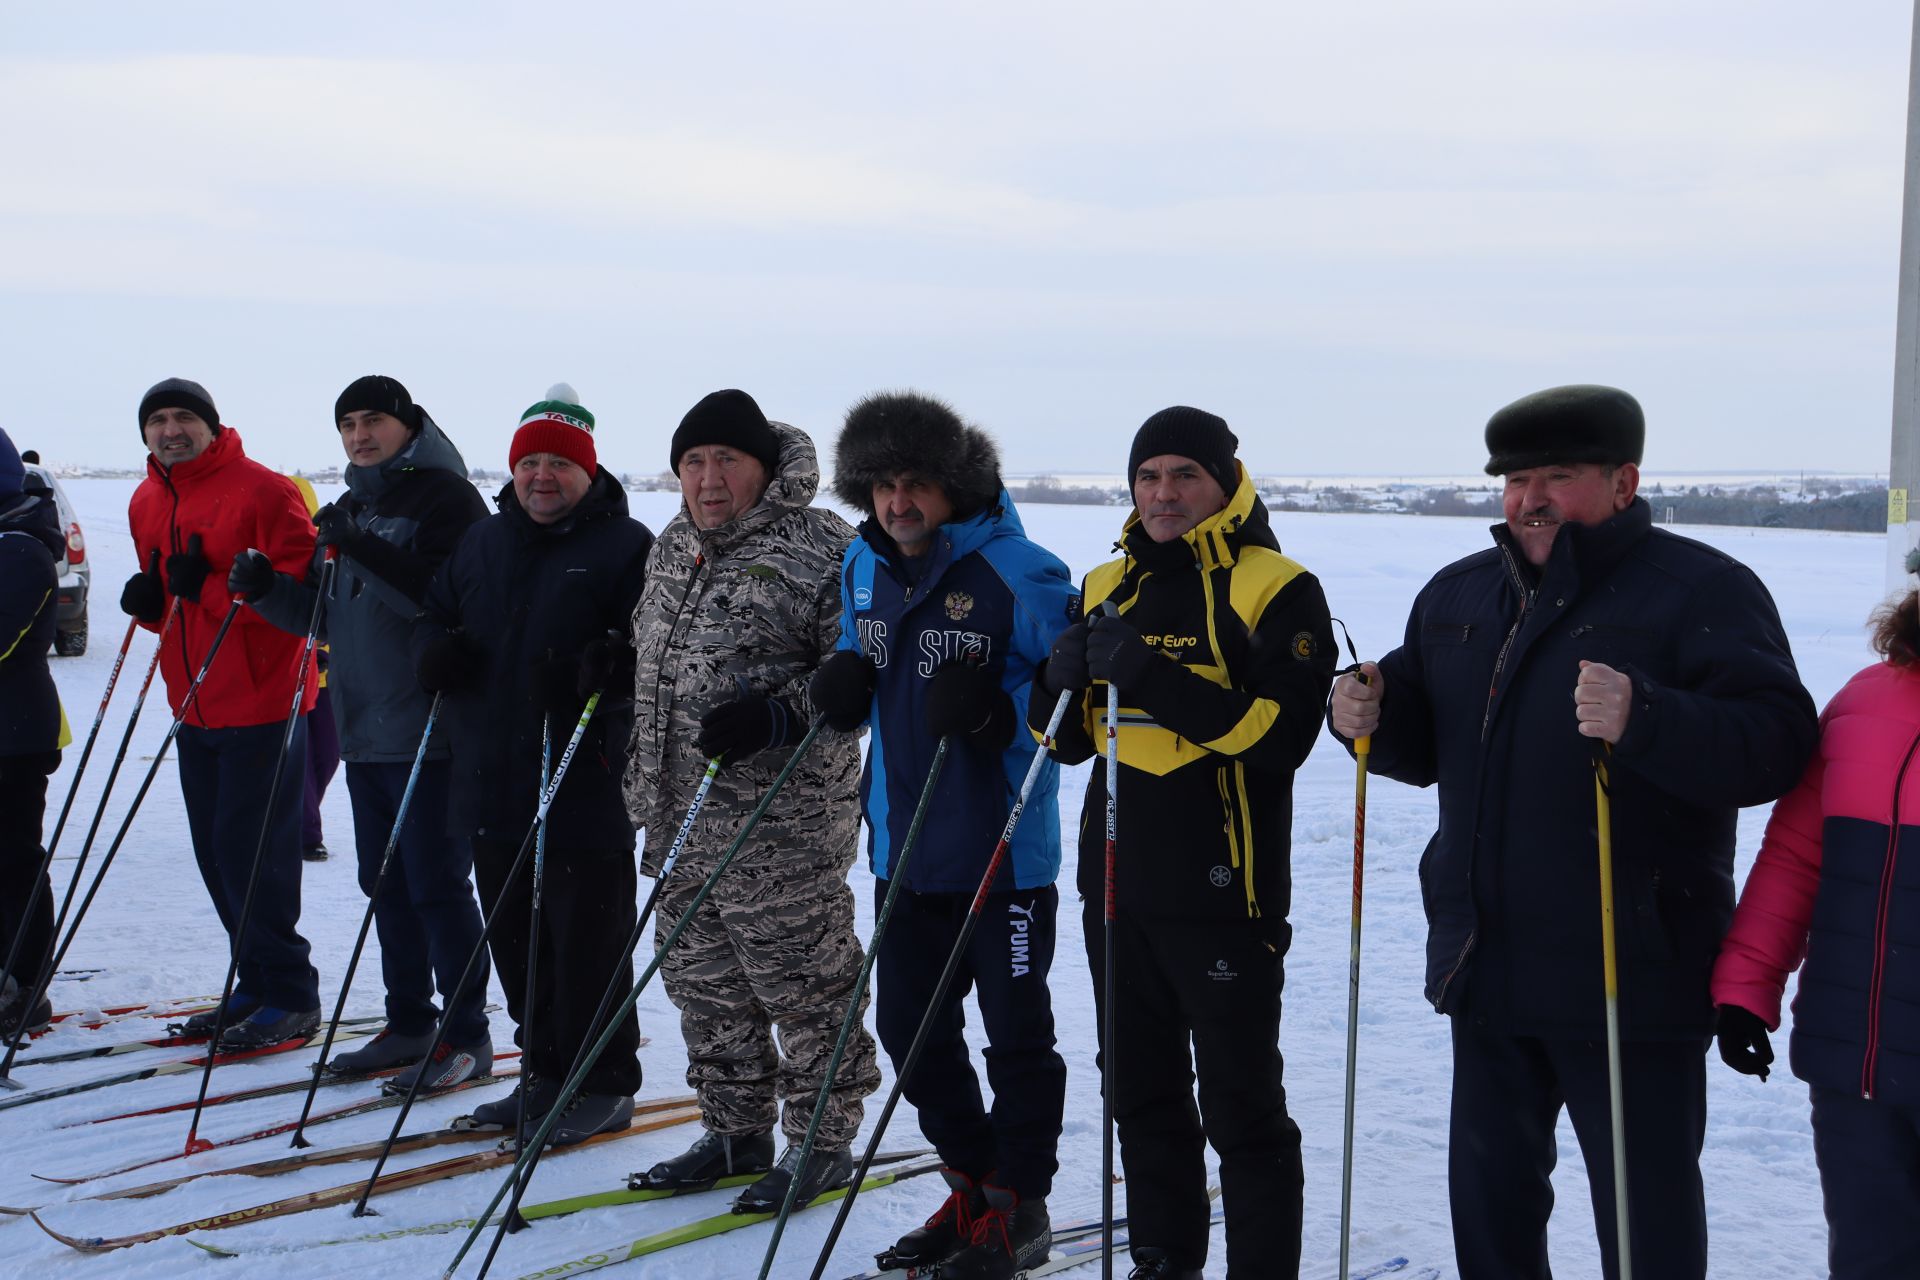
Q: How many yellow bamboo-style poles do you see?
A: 2